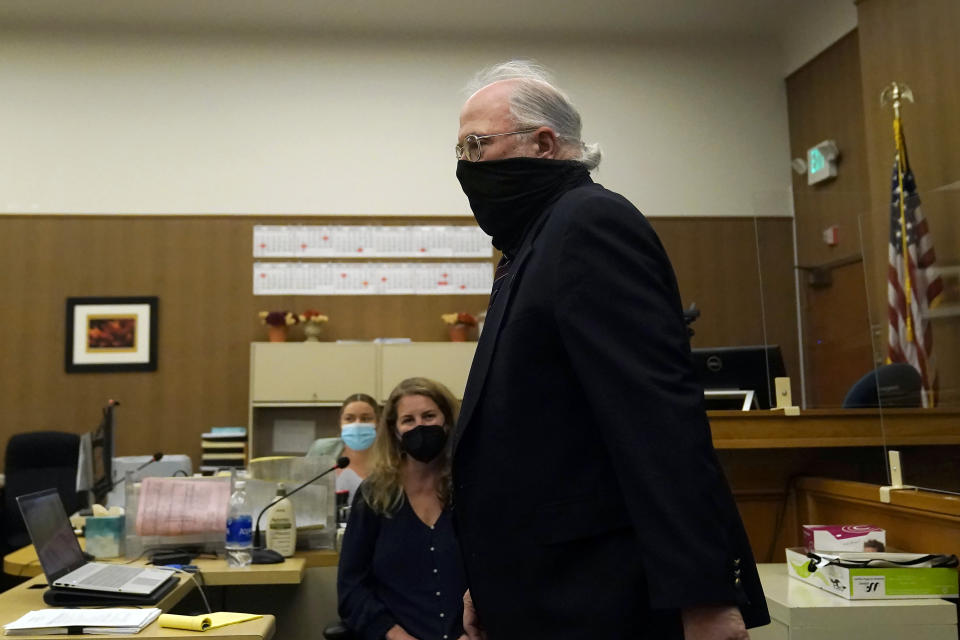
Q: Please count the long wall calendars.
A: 2